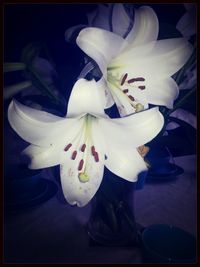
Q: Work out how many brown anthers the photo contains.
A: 12